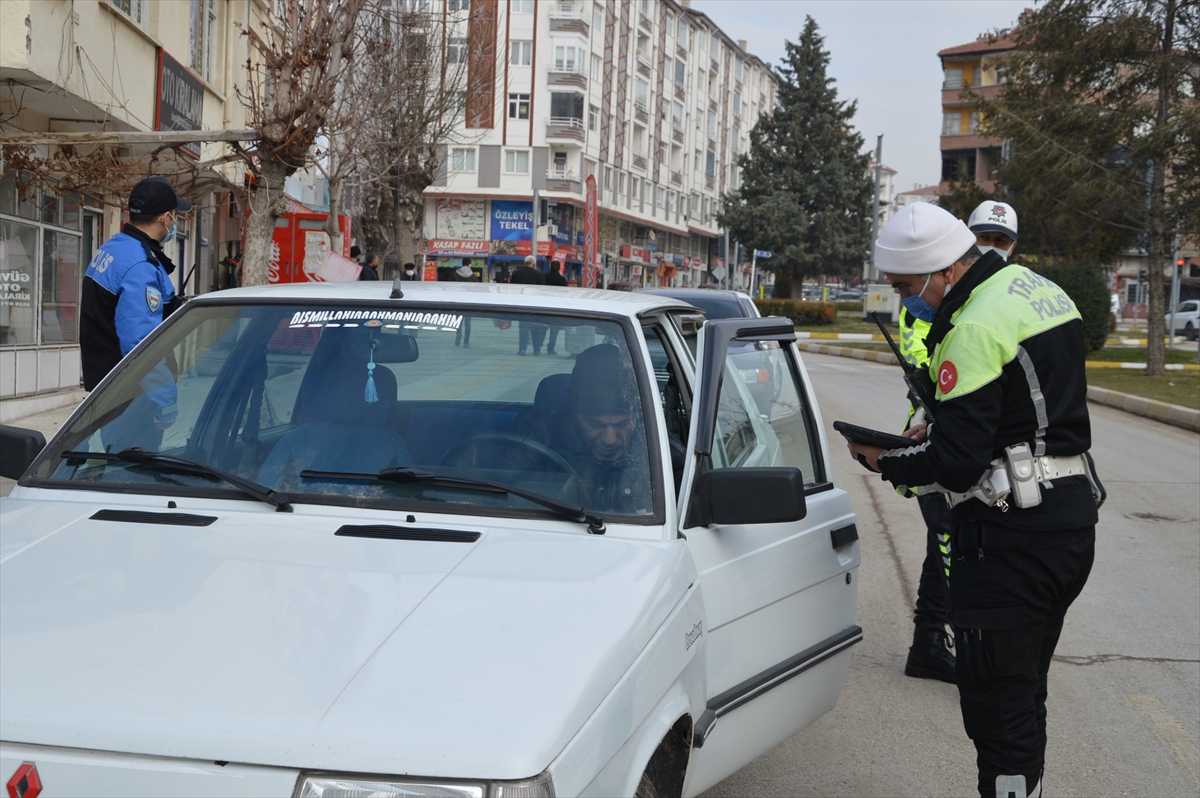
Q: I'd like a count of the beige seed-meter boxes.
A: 1